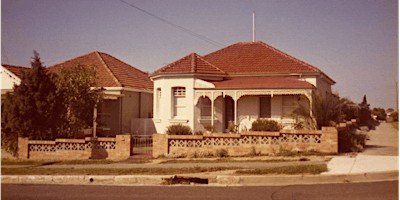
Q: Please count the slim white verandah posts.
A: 3